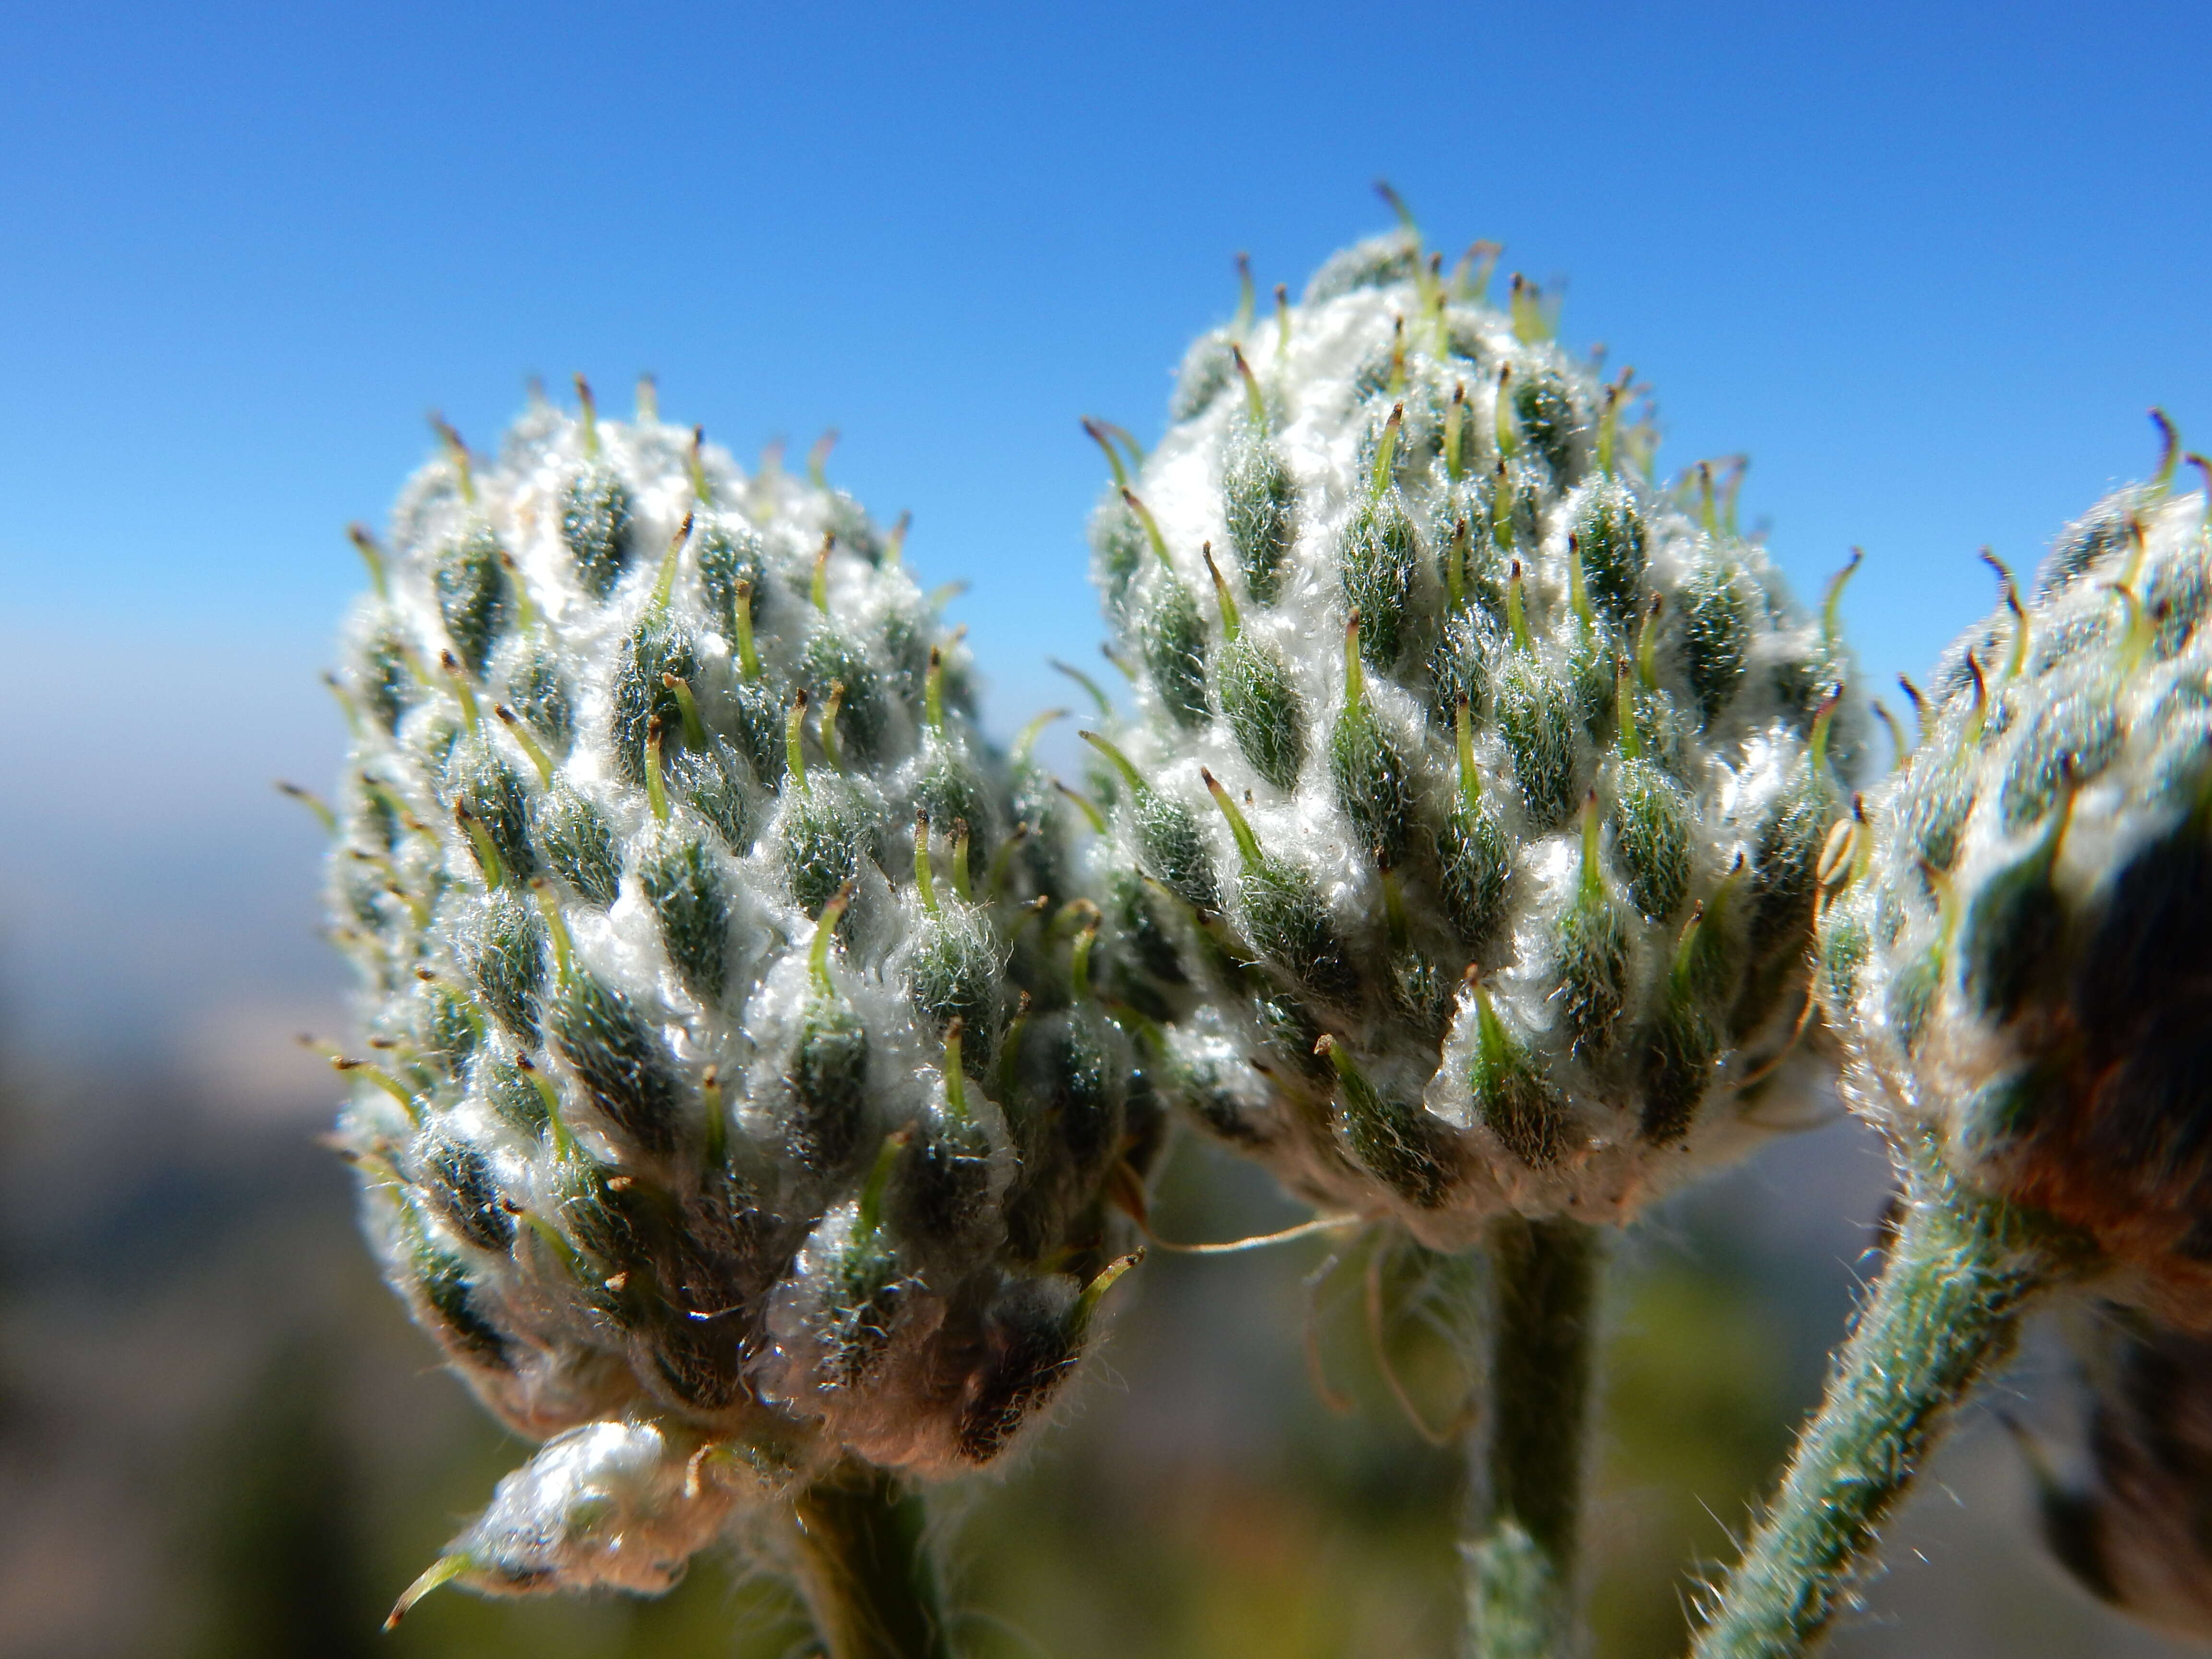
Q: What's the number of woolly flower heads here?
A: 3